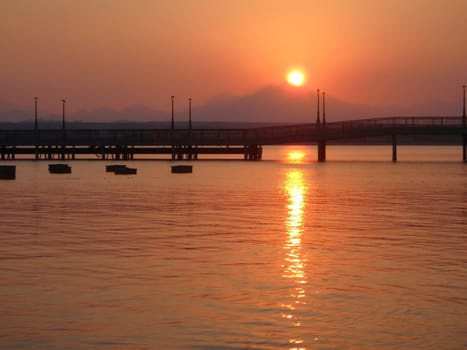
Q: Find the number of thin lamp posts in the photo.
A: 7